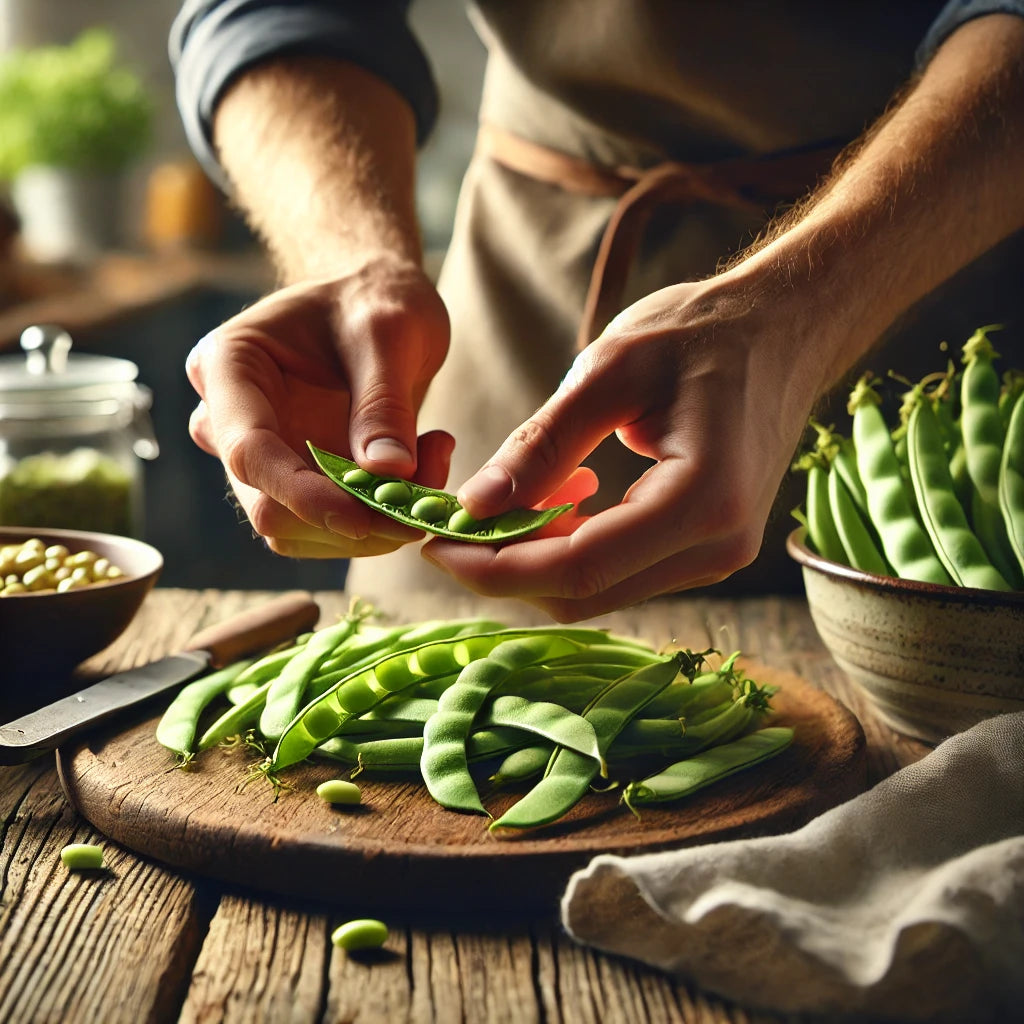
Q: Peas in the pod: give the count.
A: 4